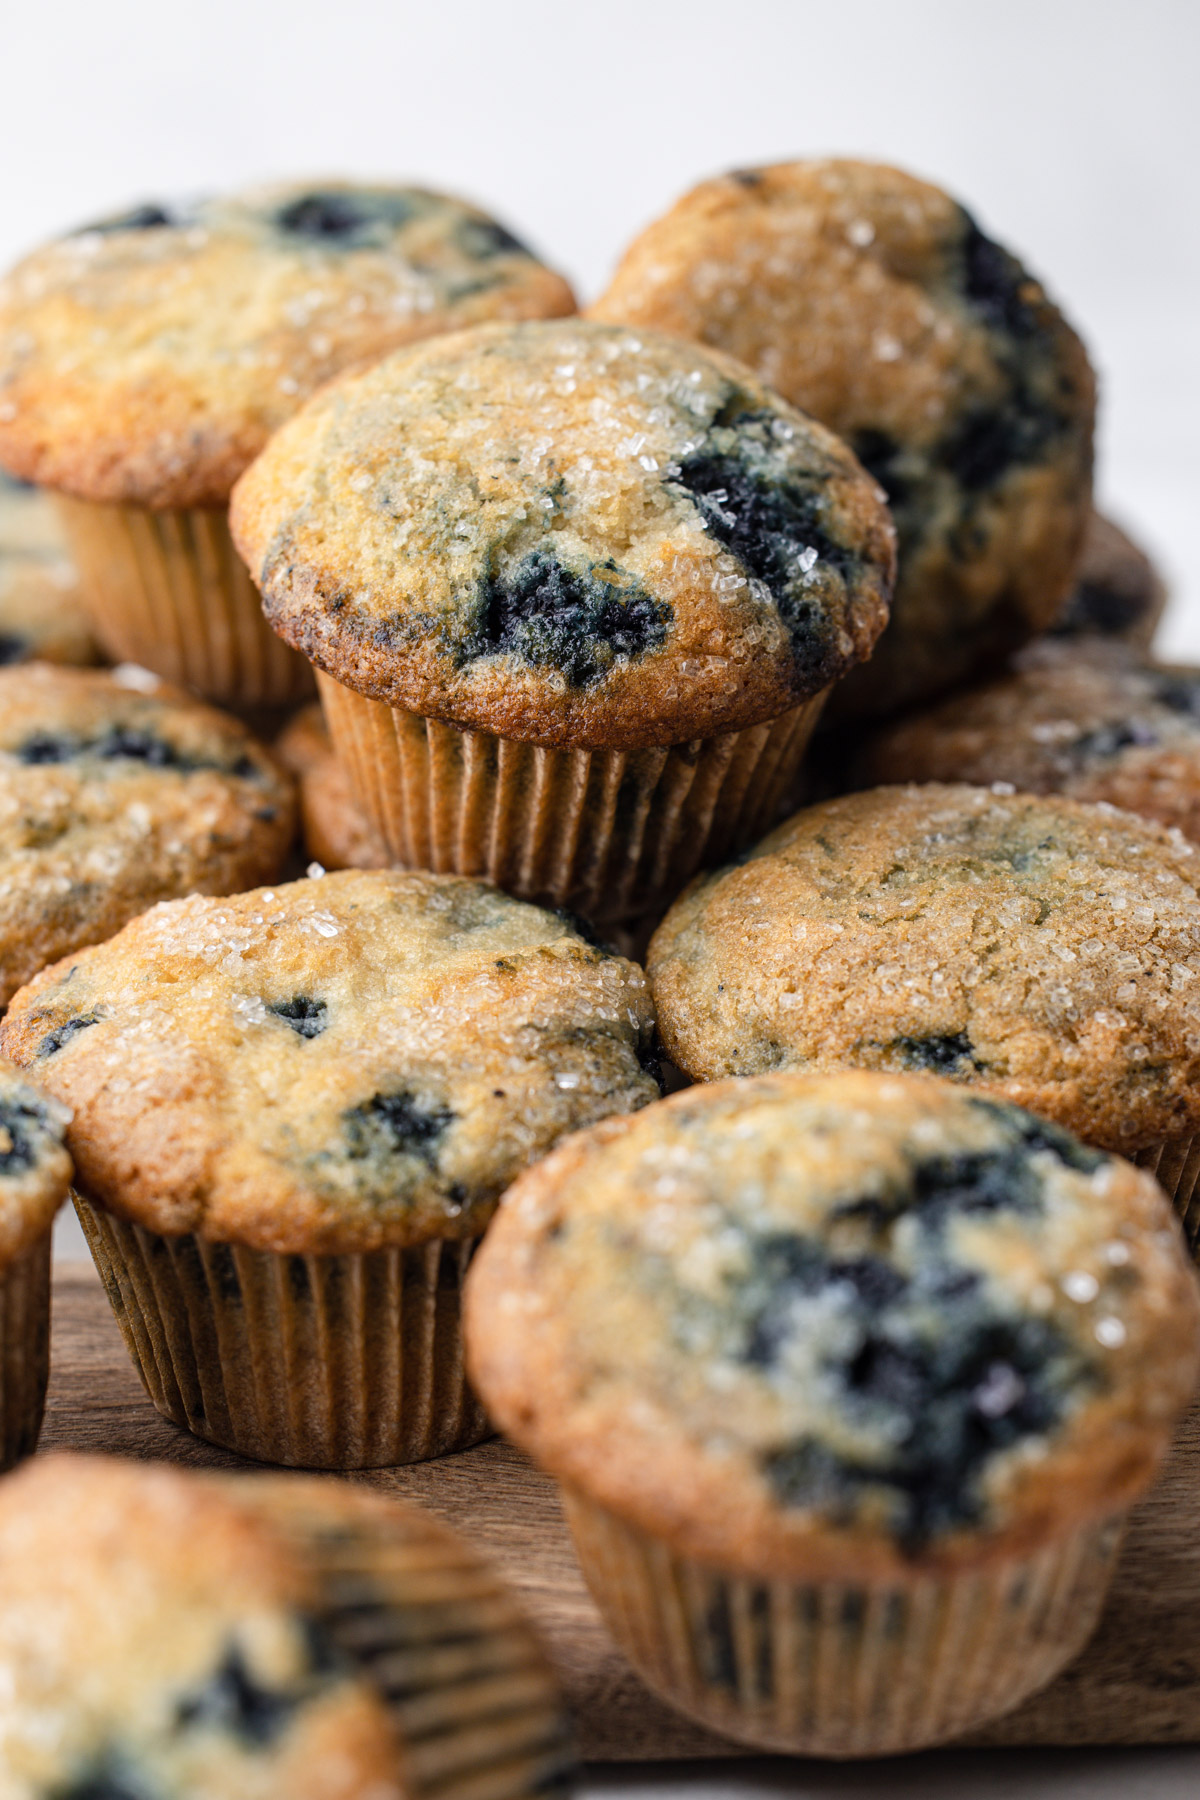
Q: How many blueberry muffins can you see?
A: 13